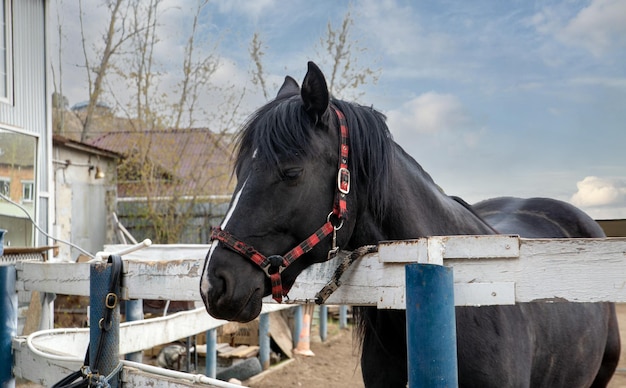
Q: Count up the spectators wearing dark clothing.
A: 0